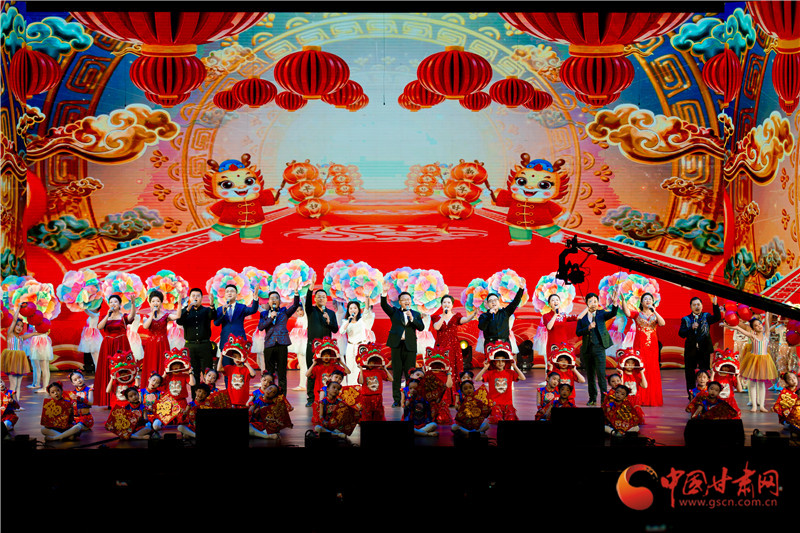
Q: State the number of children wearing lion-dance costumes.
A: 10